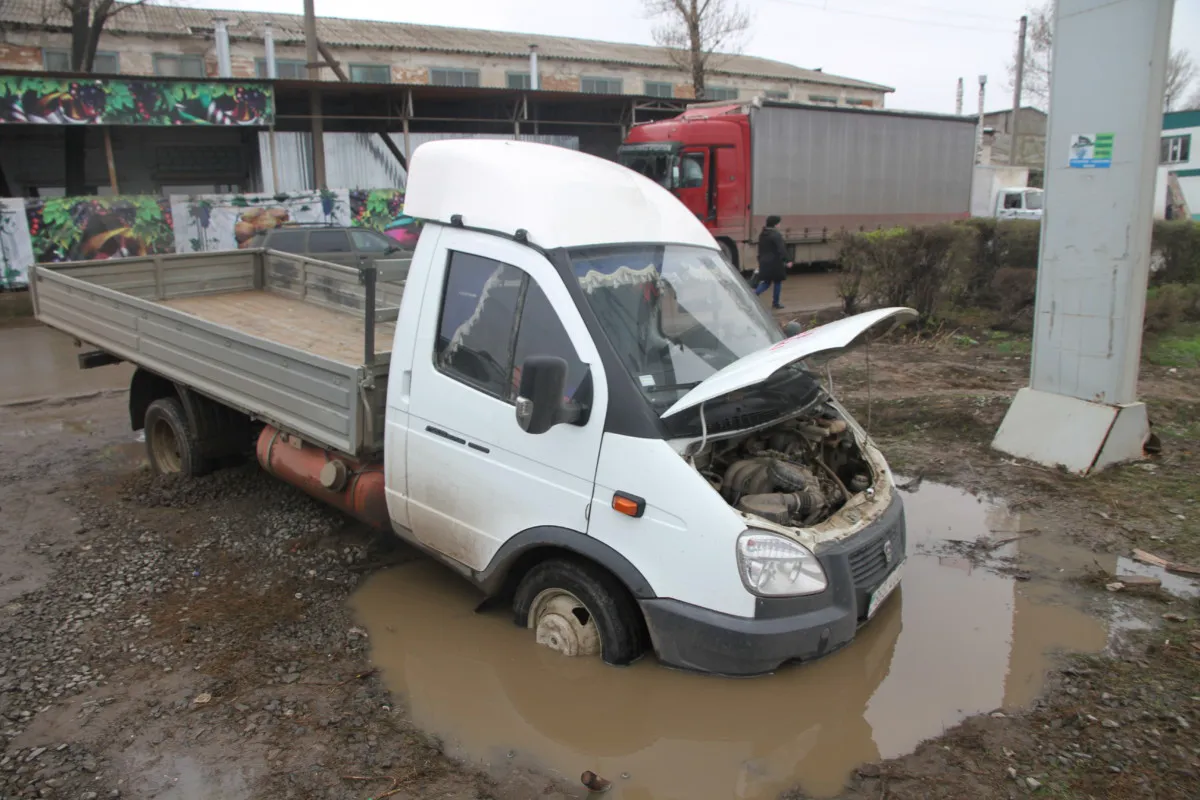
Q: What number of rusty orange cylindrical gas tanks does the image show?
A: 1